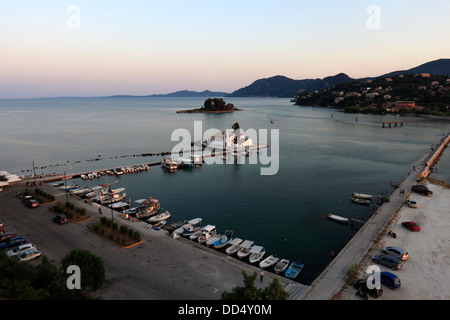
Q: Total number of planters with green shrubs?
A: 3